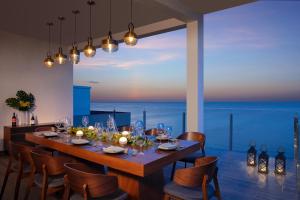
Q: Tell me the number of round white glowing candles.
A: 4